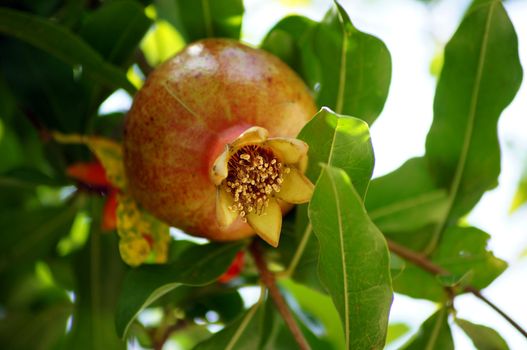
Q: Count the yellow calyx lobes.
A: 6